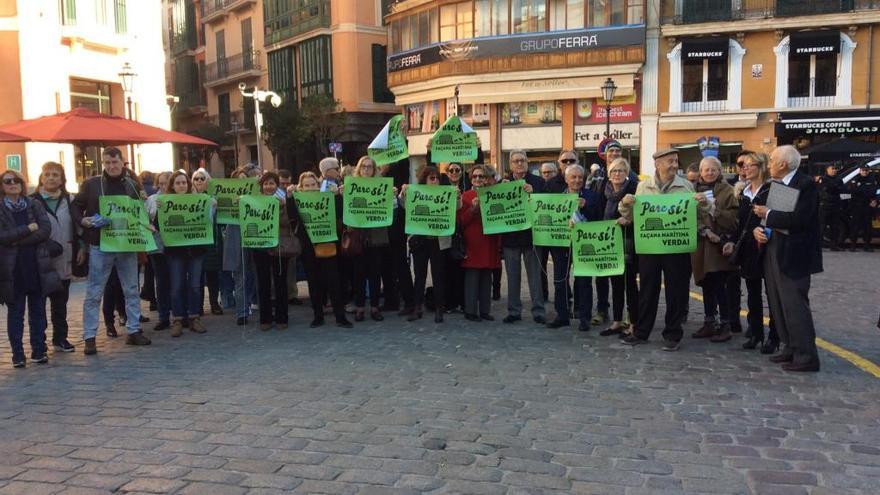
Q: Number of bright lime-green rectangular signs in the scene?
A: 13